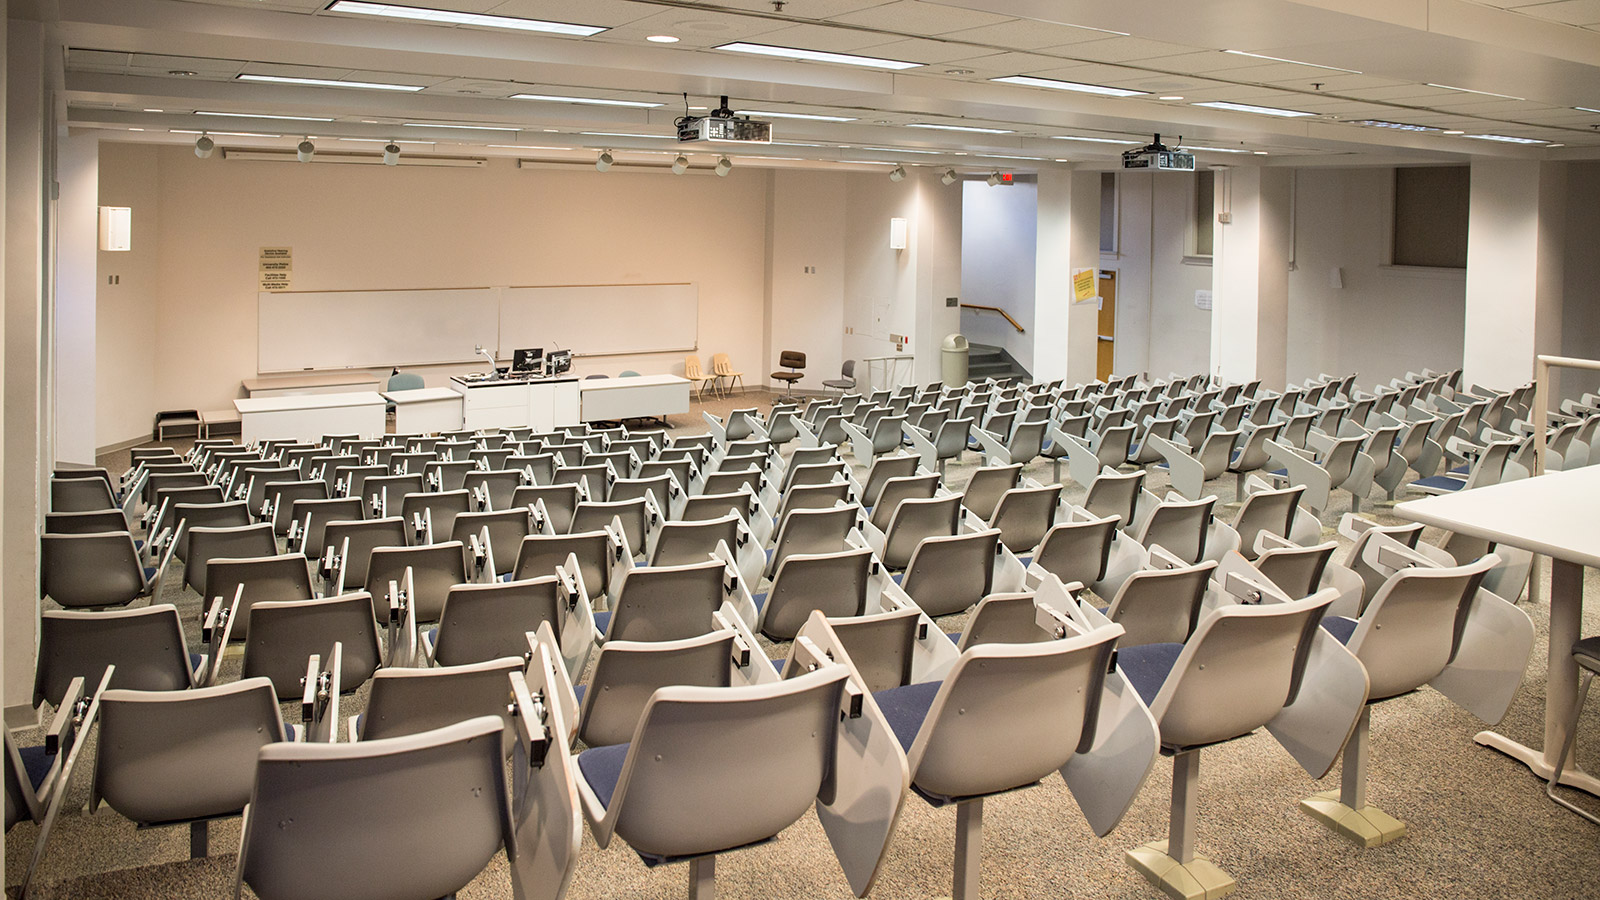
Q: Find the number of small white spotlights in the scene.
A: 9